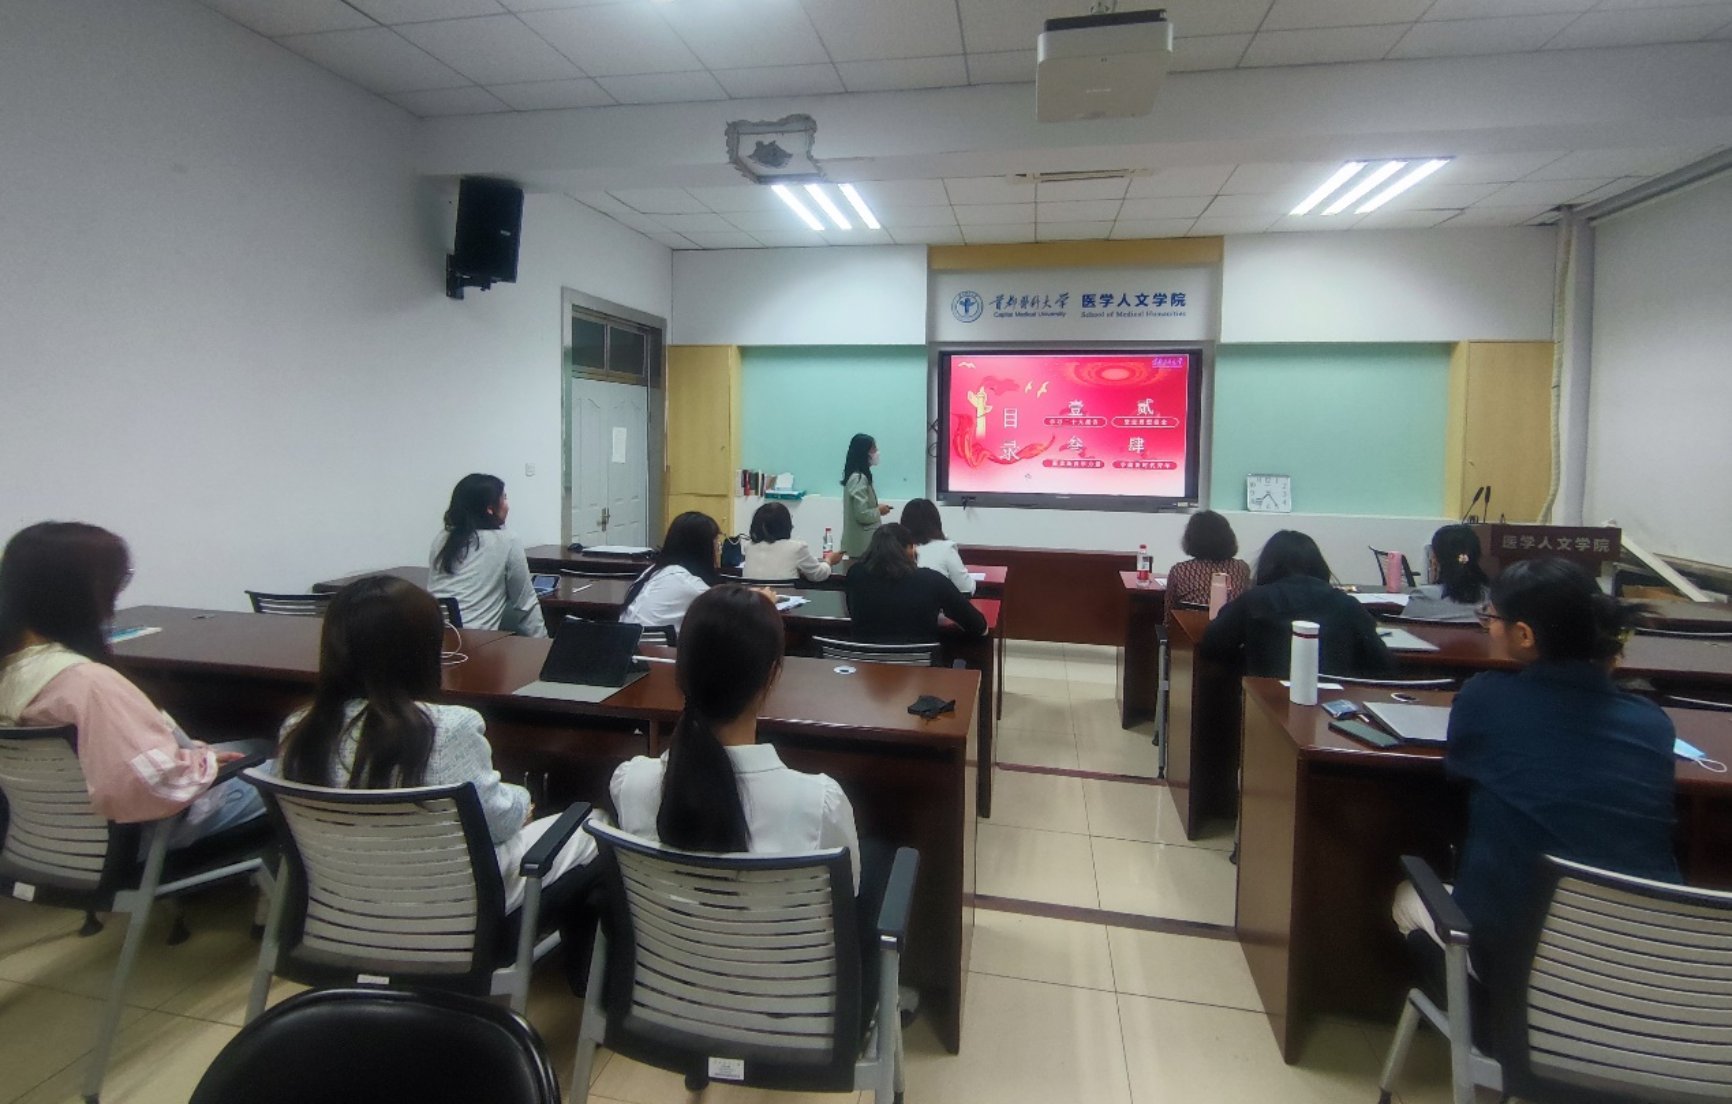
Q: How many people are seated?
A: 12